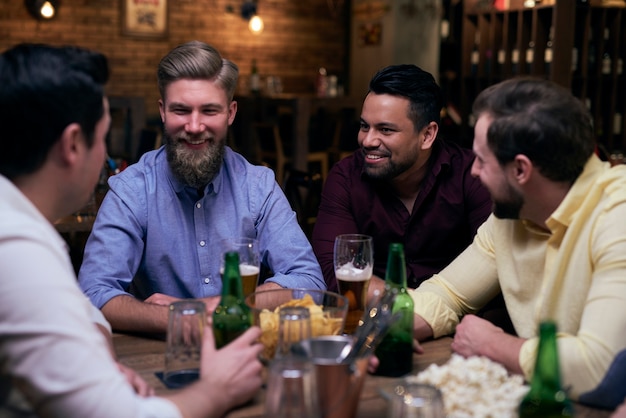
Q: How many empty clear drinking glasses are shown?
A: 4